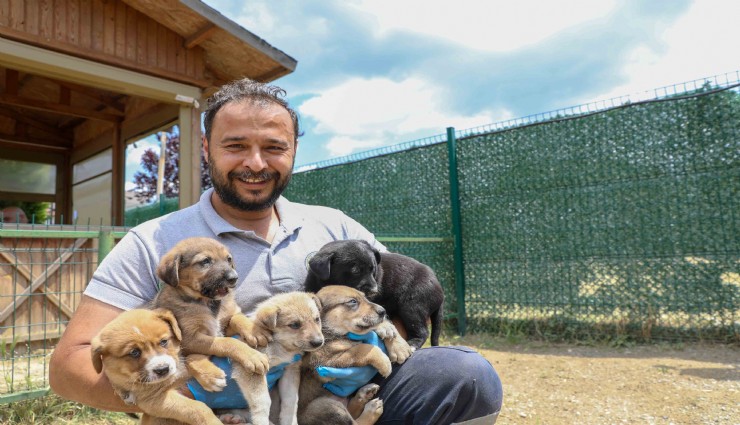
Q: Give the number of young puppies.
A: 5